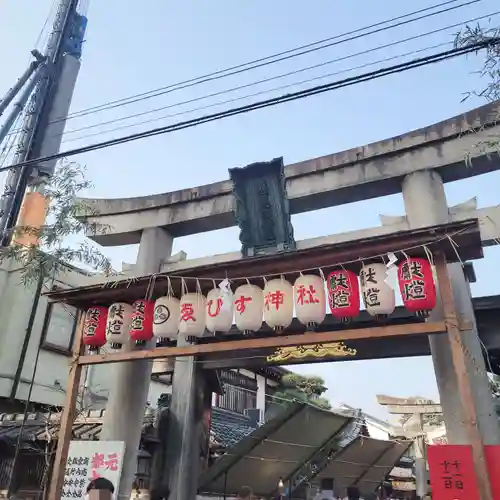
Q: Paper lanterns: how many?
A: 12